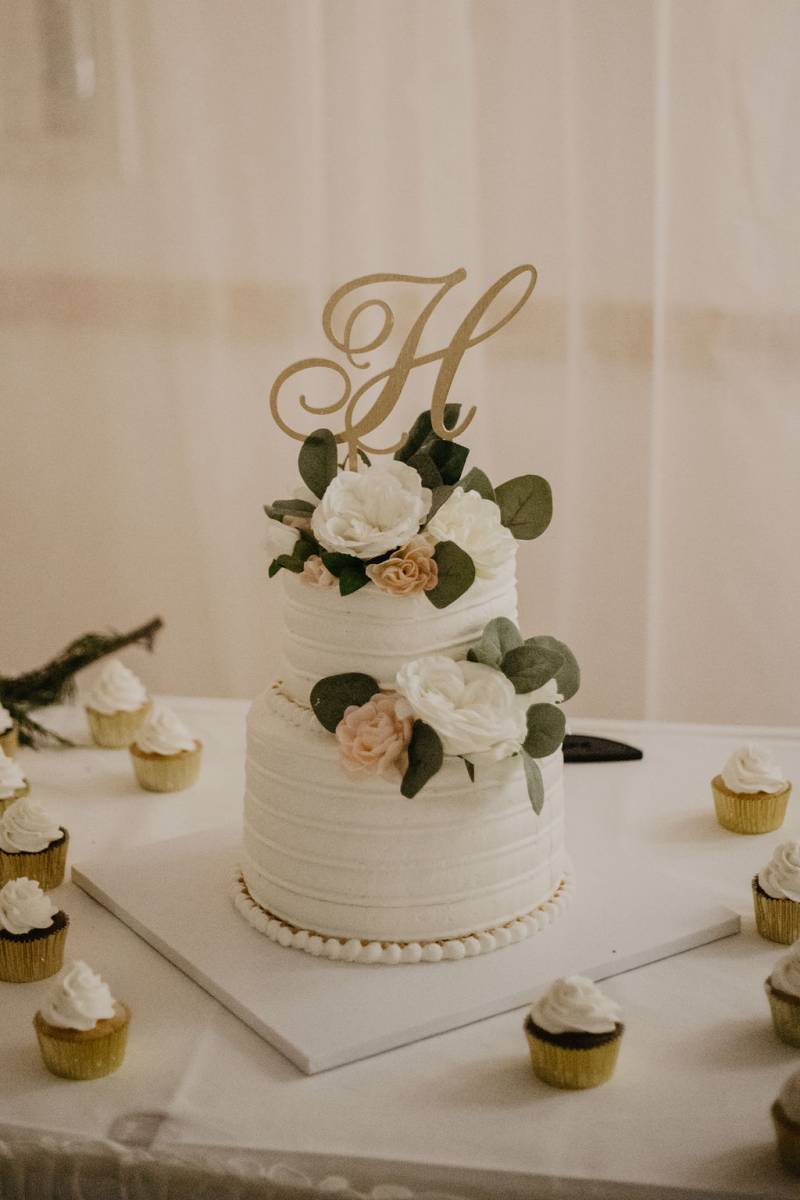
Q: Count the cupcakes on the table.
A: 12